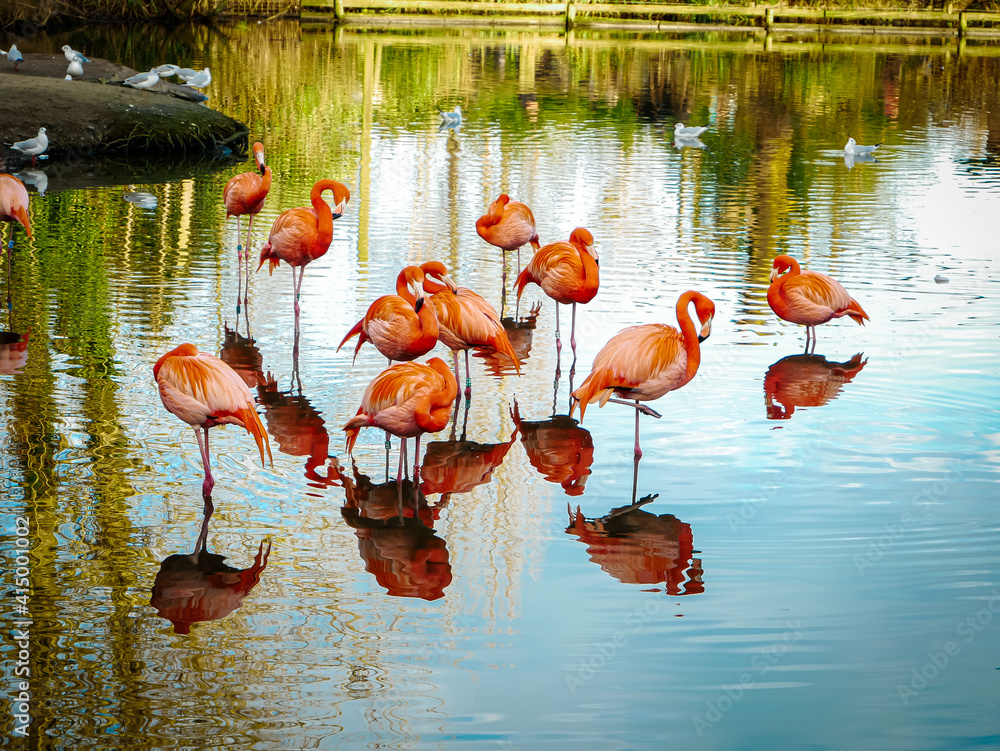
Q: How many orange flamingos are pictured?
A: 11